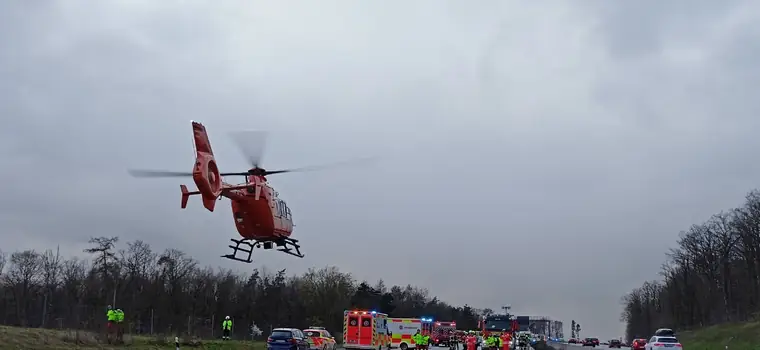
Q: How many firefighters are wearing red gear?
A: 2